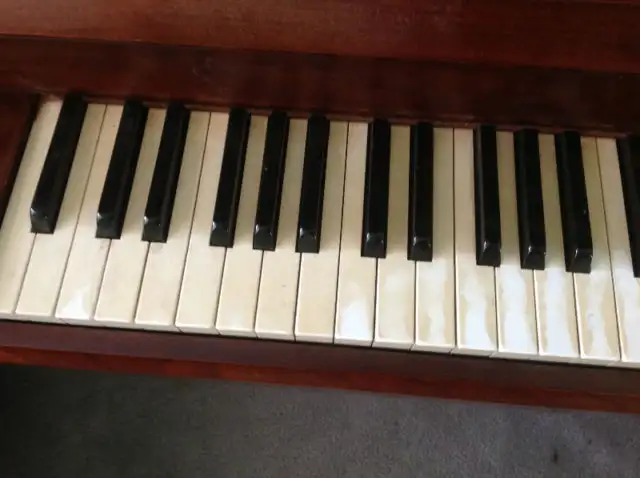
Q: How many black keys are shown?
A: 12